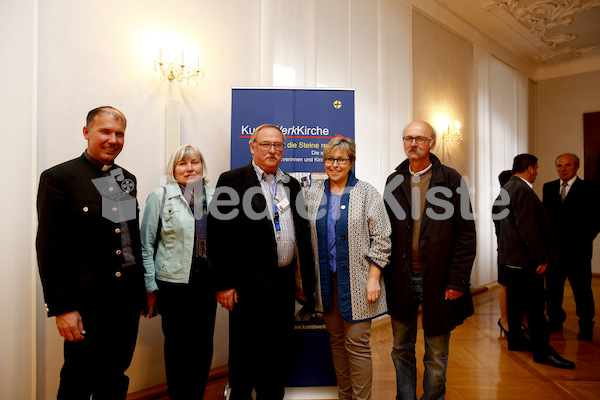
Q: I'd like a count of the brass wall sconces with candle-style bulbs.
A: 2